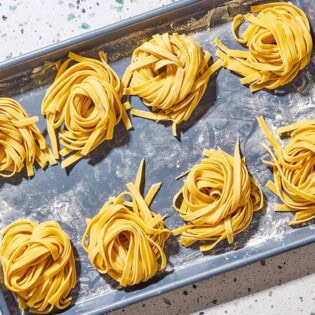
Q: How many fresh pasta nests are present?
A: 8